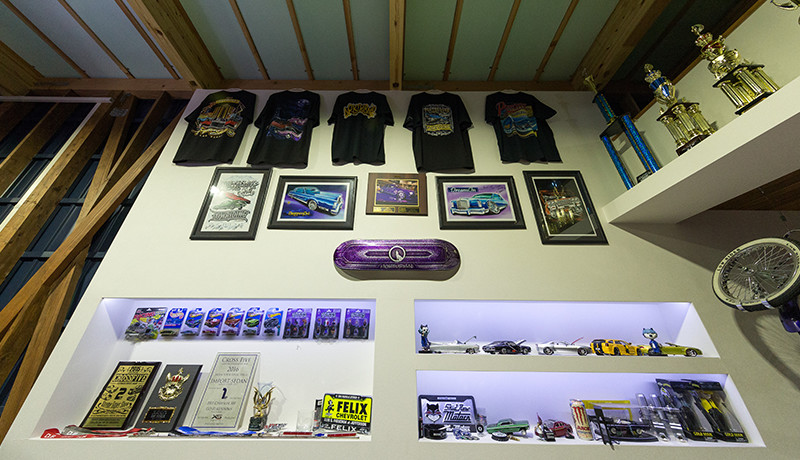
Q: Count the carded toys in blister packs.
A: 10